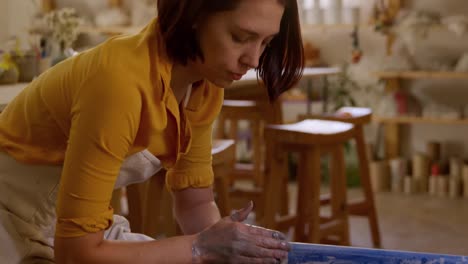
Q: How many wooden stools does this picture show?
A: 4